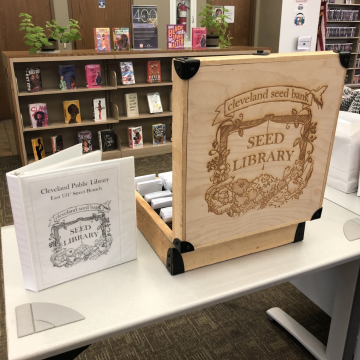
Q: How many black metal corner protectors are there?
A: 6